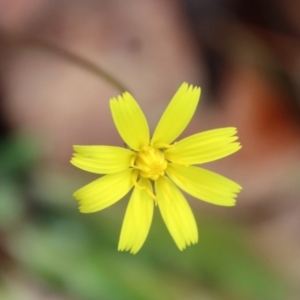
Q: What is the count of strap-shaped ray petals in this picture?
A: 8